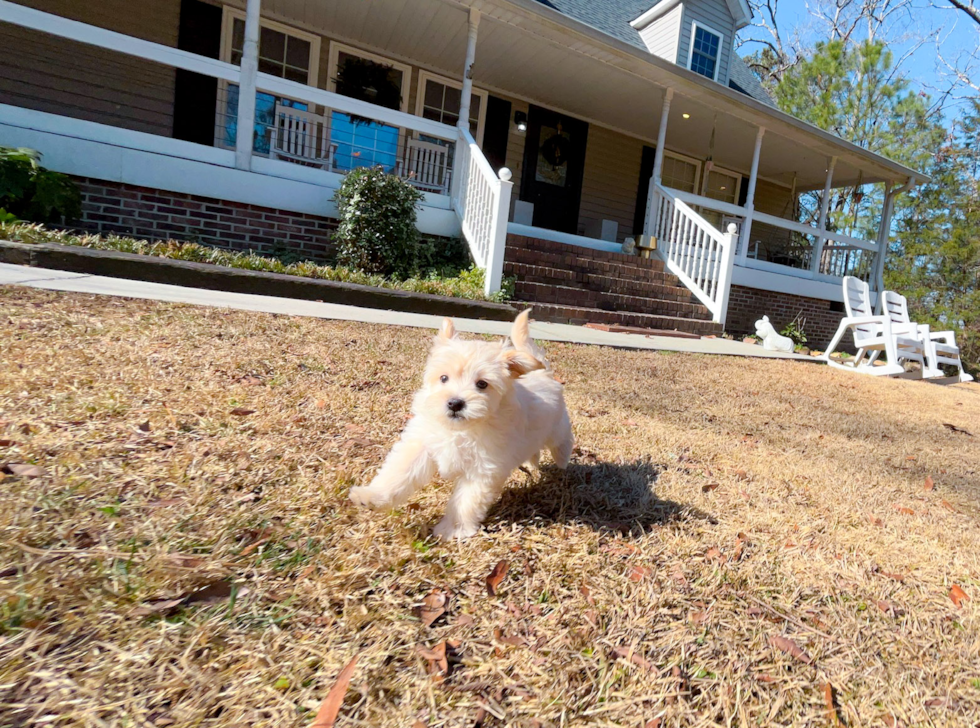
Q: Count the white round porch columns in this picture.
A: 6